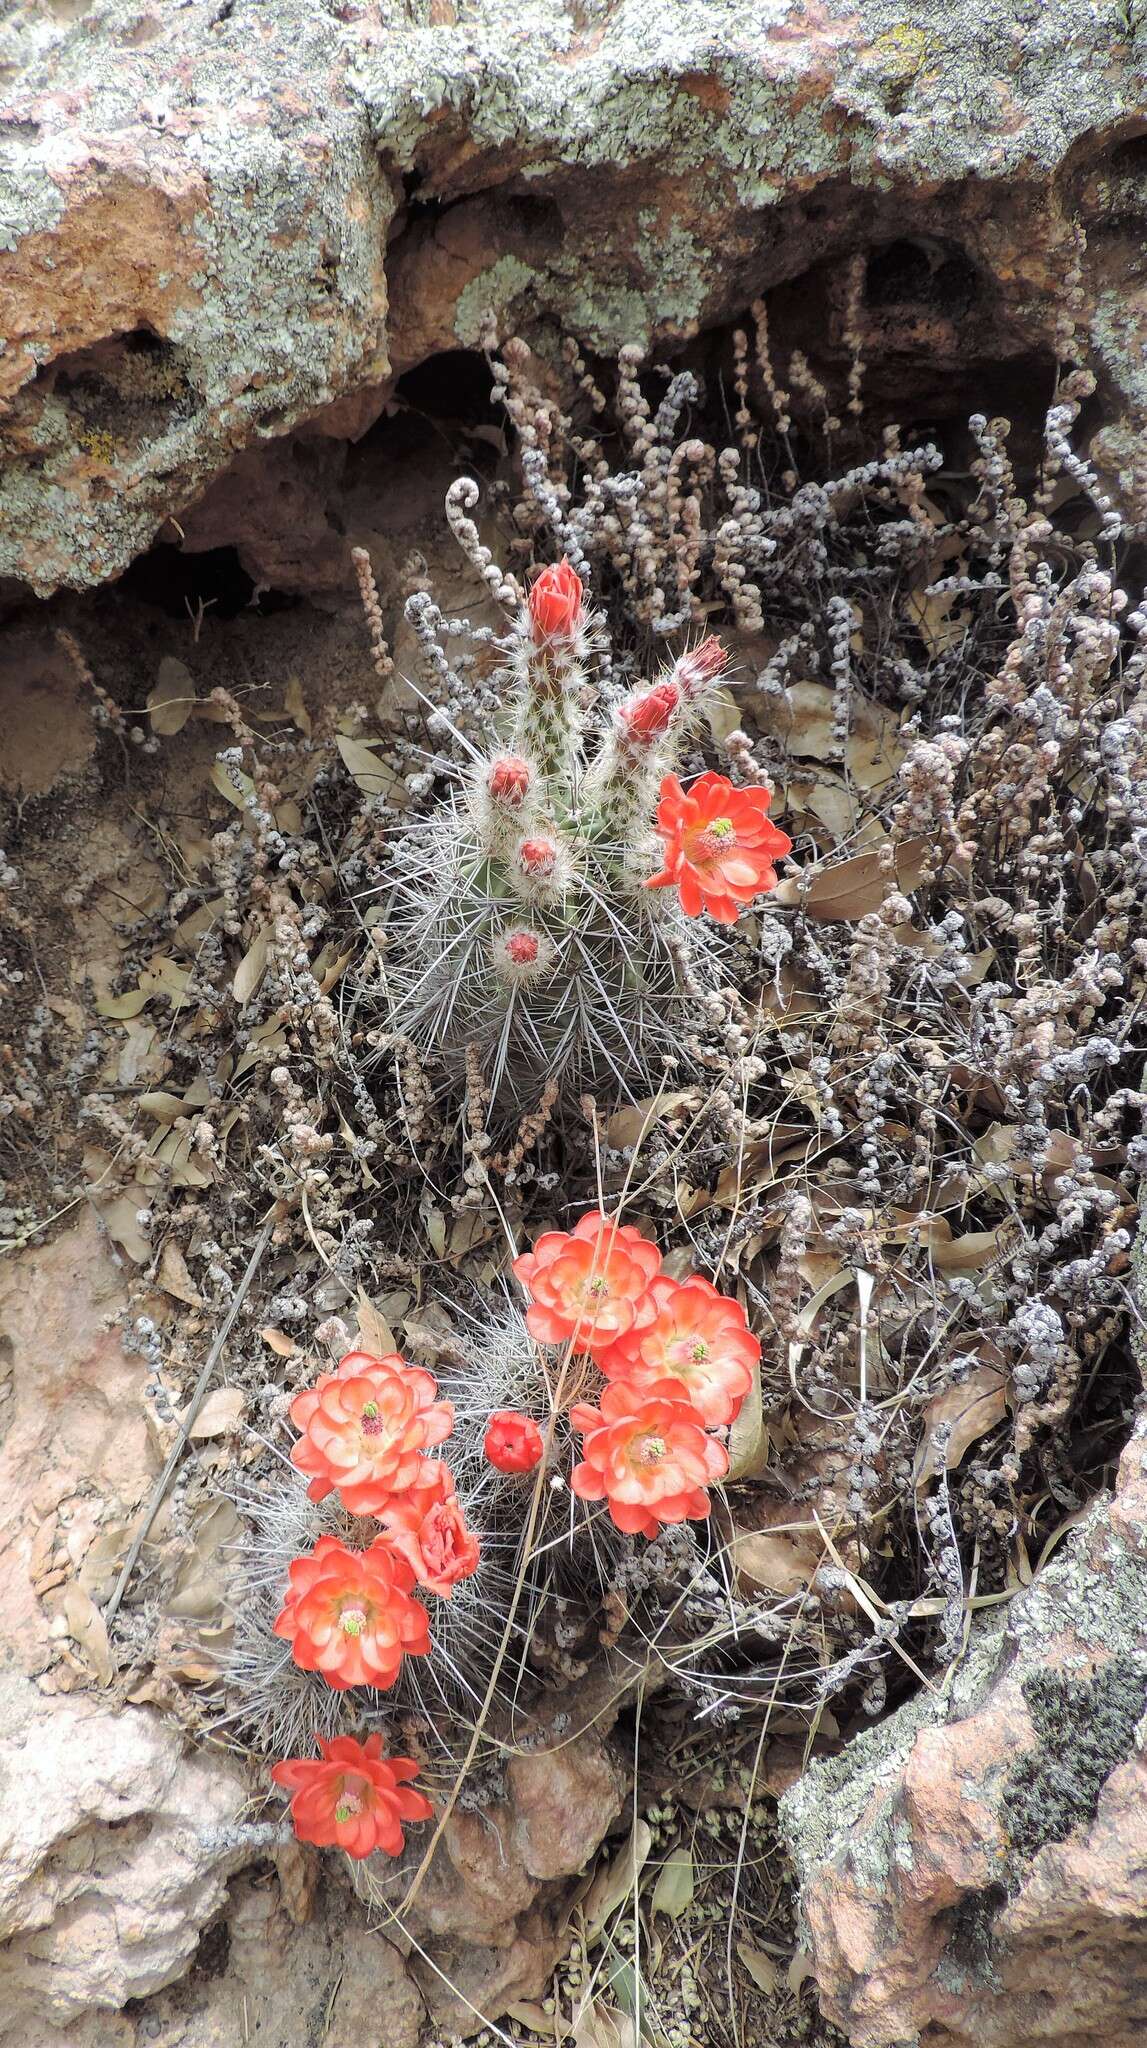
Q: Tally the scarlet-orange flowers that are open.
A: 7